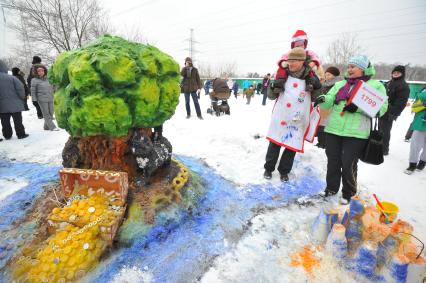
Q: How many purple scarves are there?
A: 1